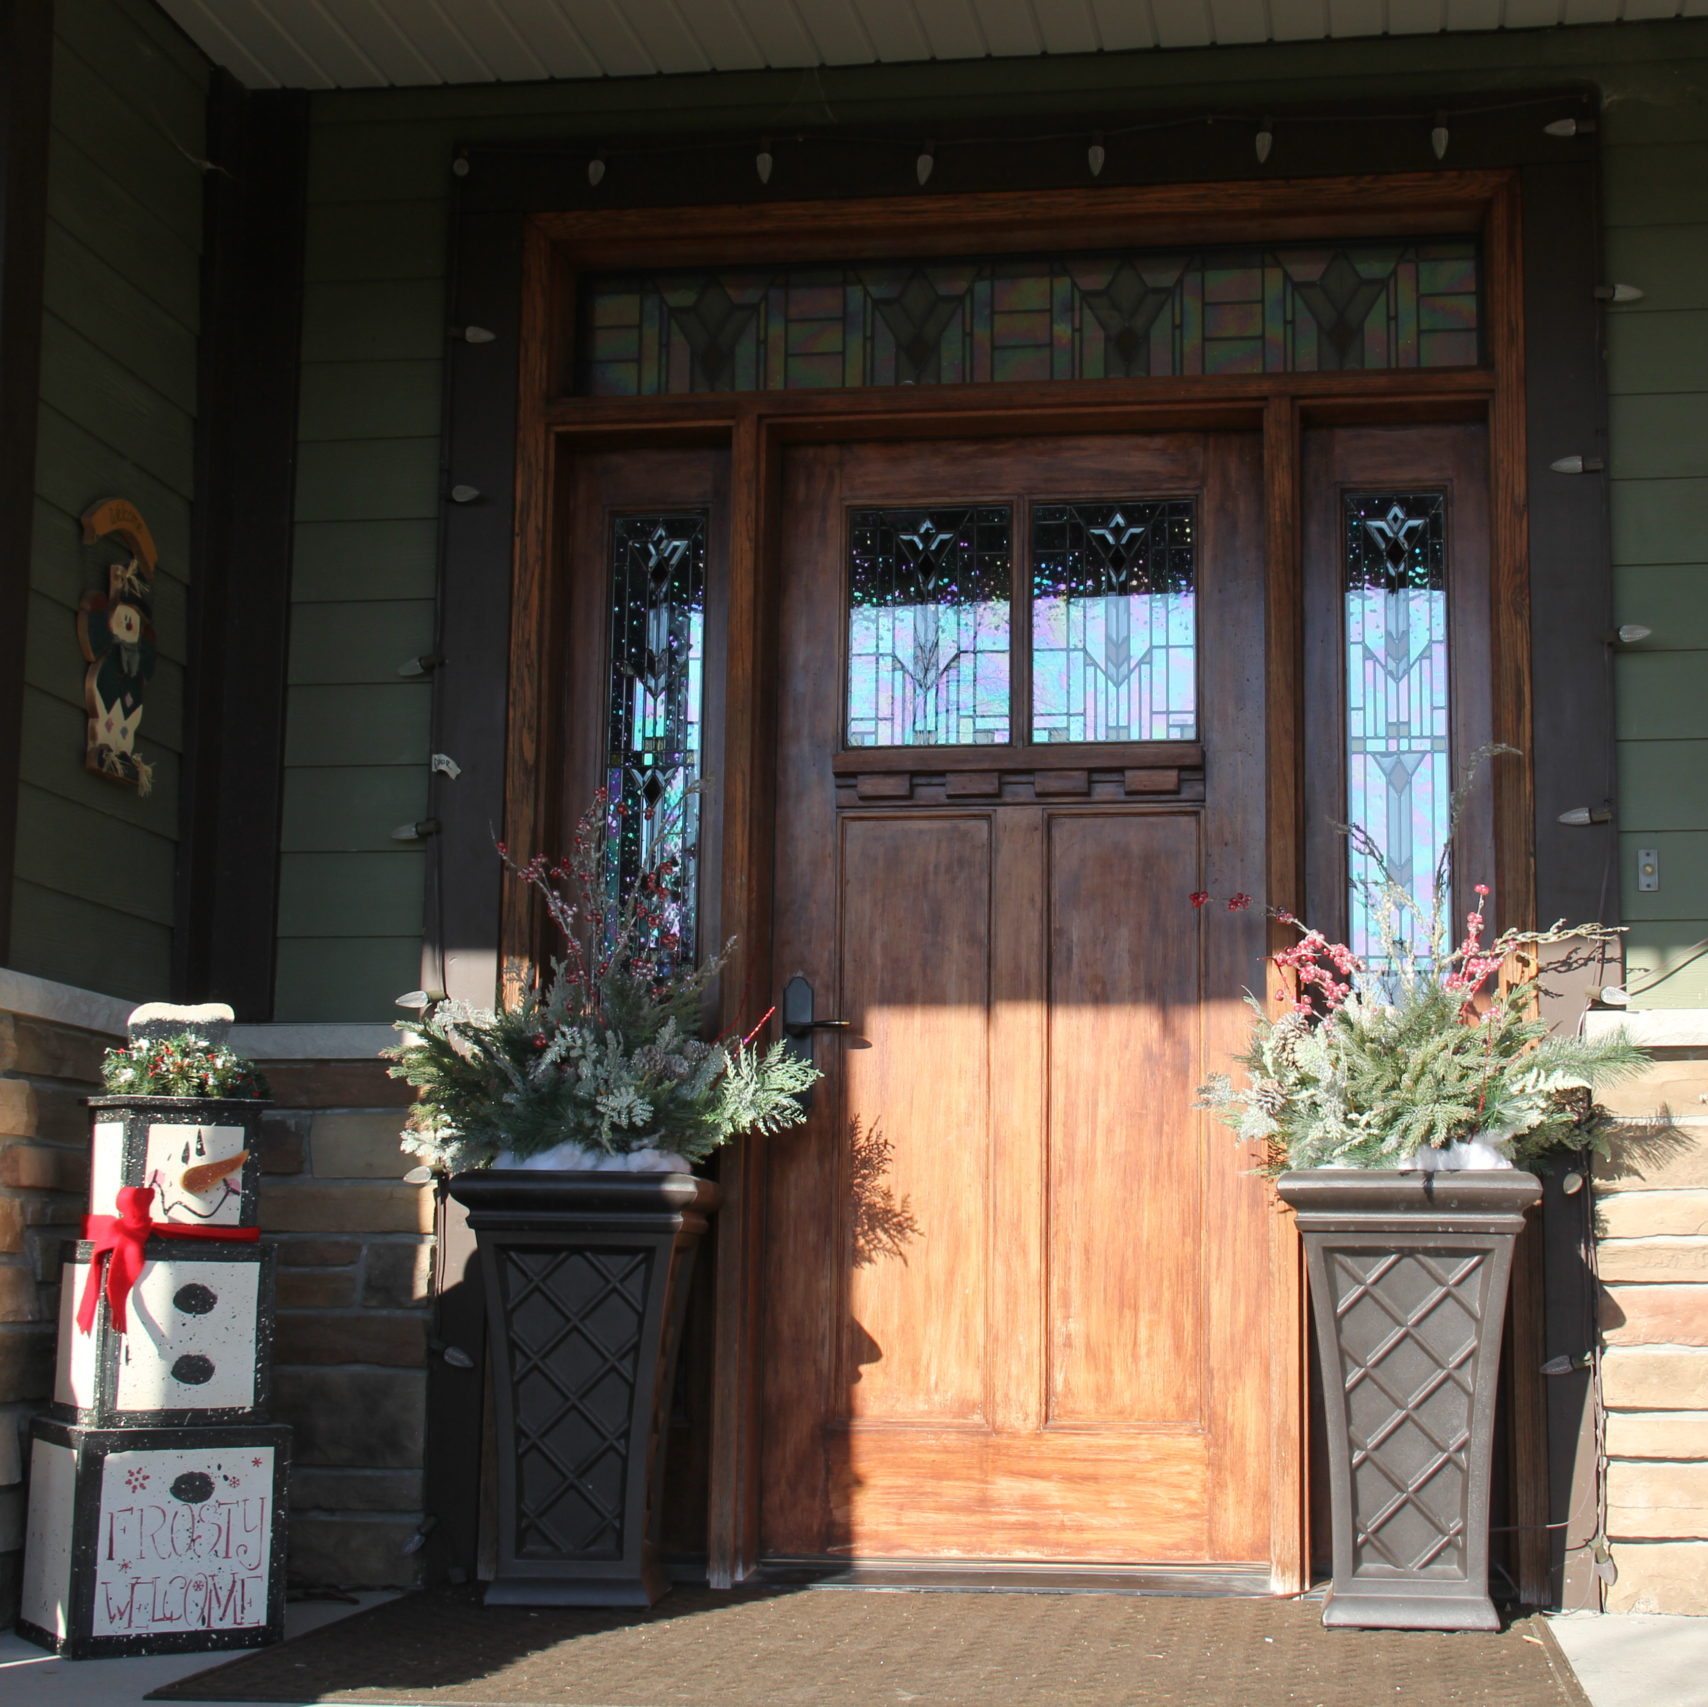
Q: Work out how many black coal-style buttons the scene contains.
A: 3